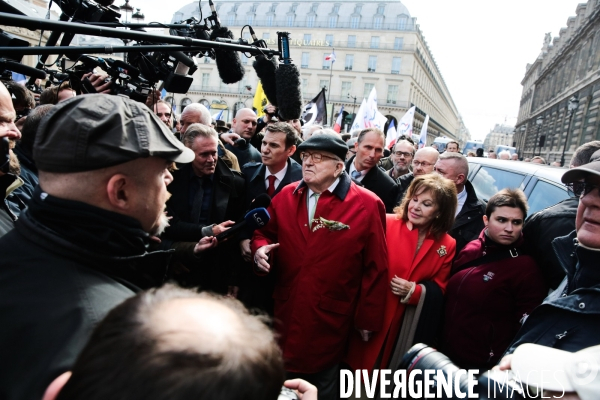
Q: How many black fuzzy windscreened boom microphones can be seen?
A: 3